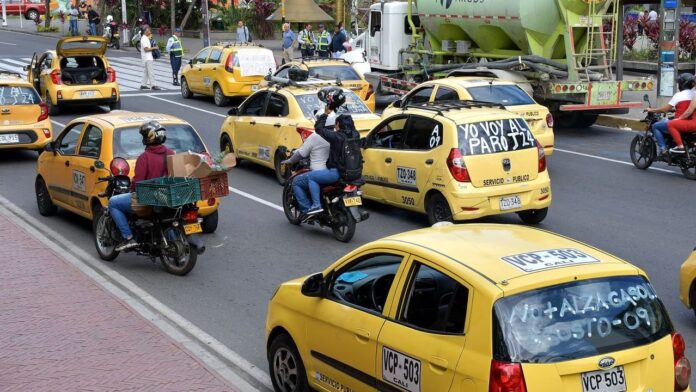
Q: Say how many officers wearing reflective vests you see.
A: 3